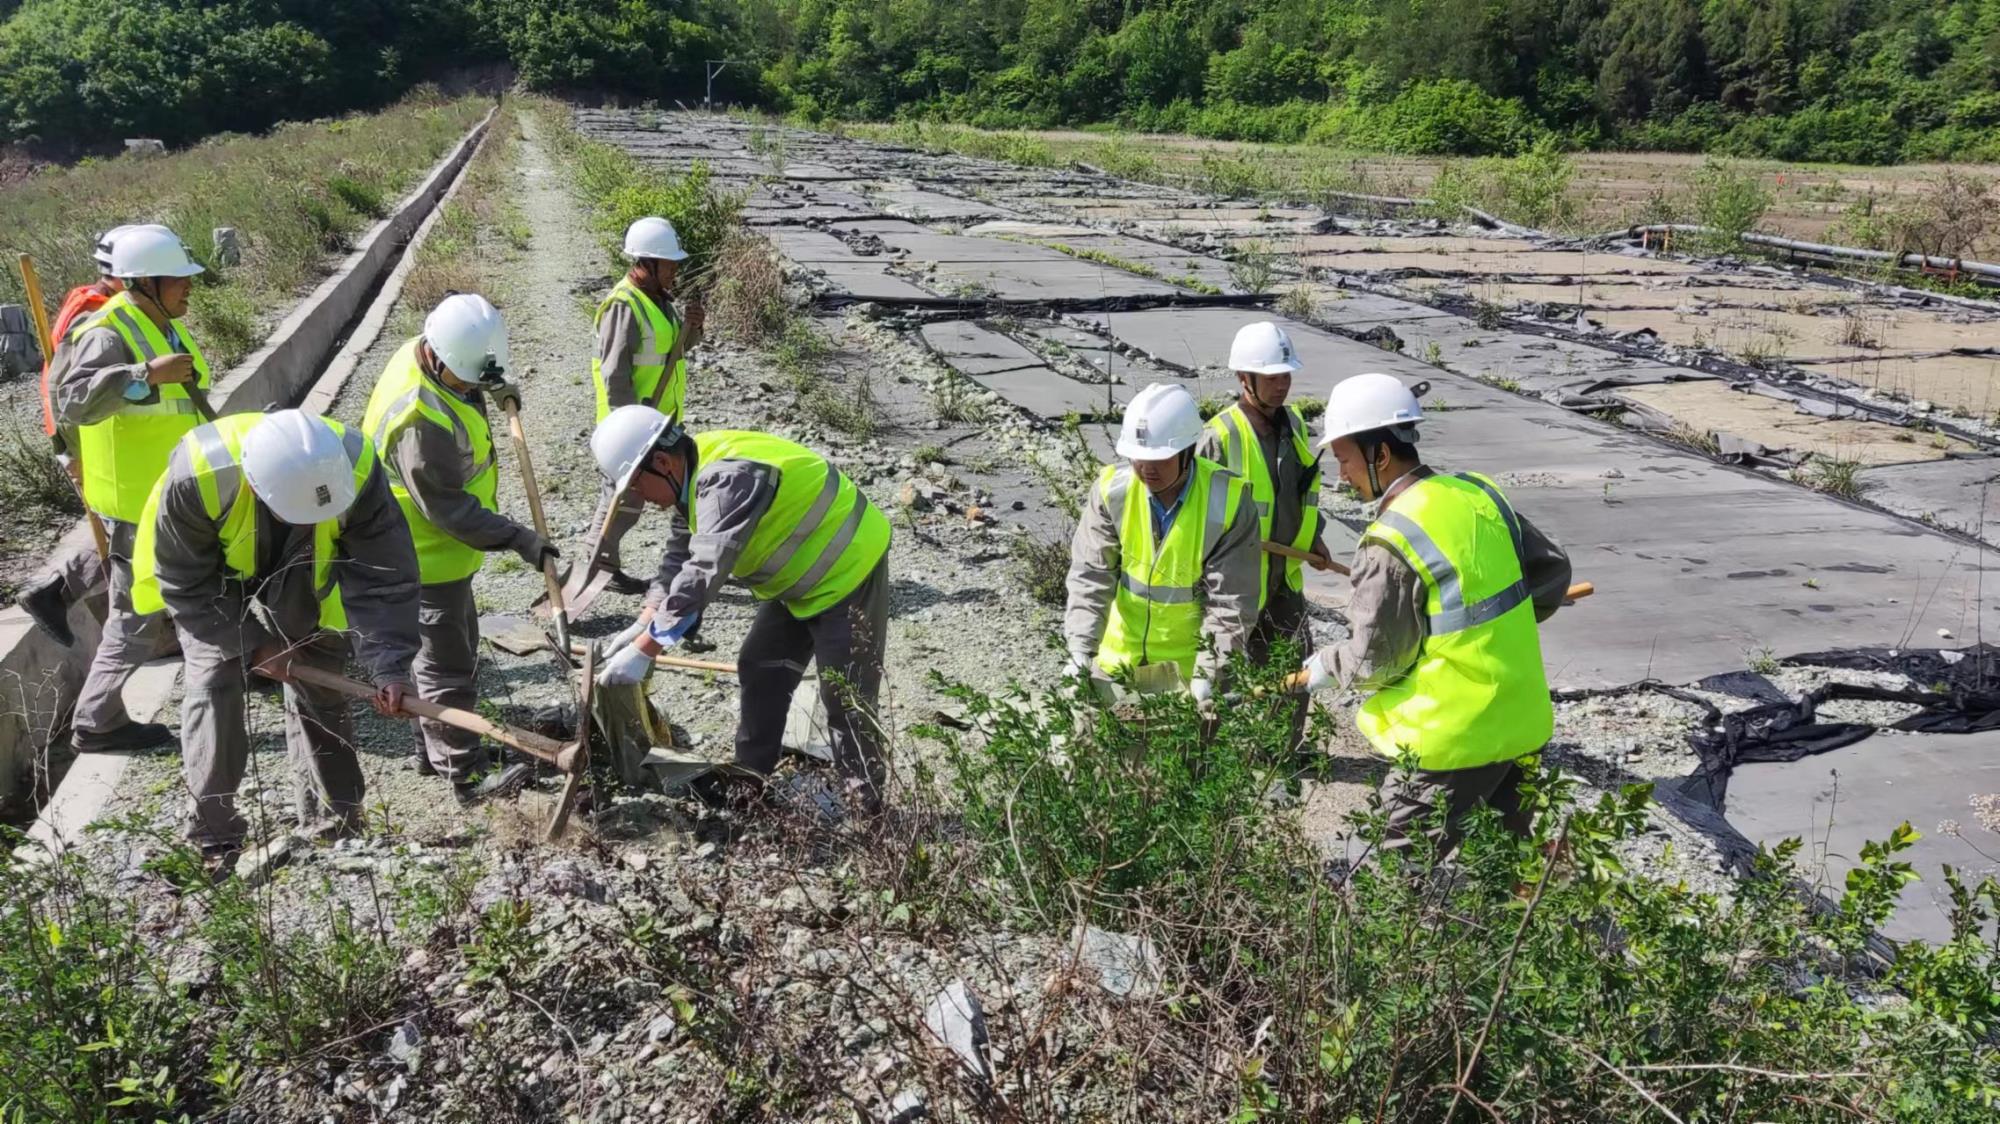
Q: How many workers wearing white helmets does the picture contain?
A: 9